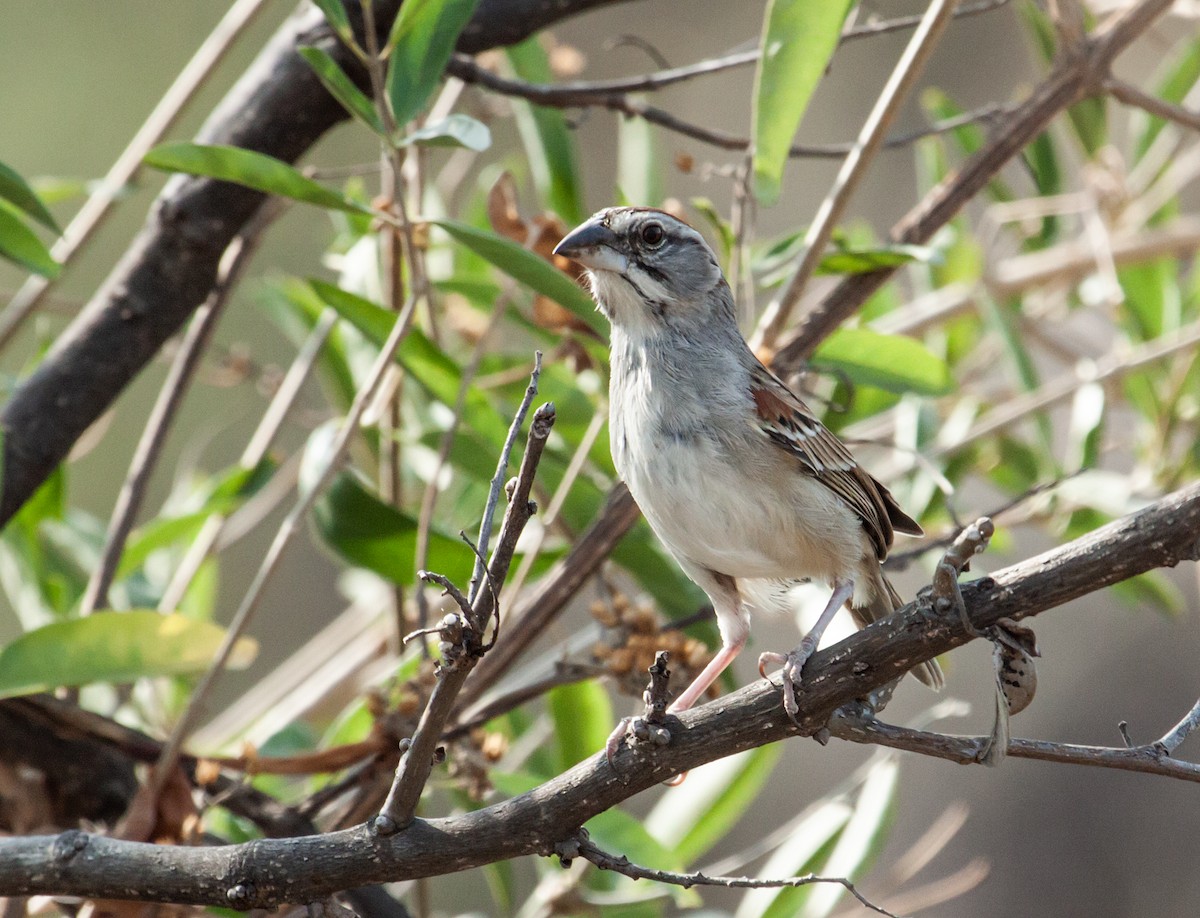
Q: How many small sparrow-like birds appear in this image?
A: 1